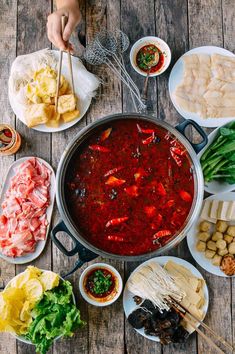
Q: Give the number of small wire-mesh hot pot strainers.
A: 3